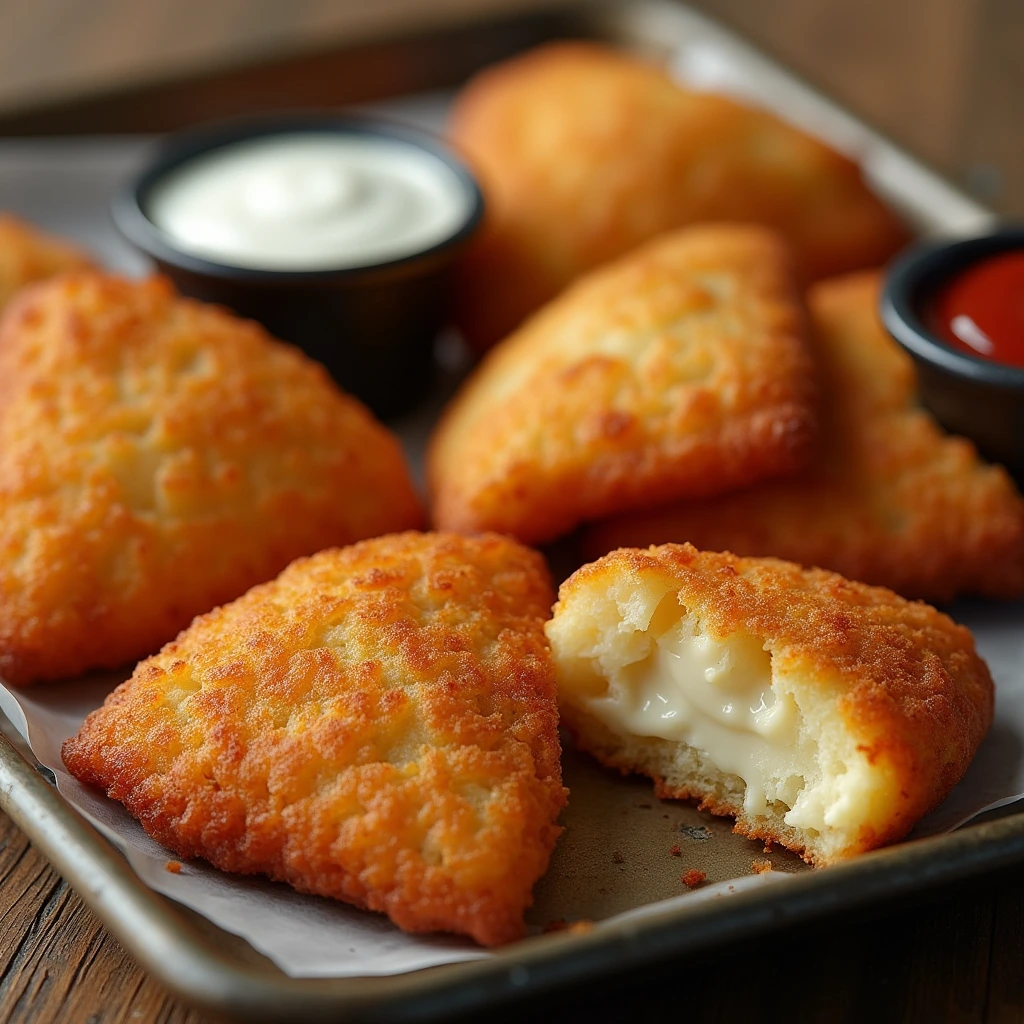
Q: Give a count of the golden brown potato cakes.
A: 7